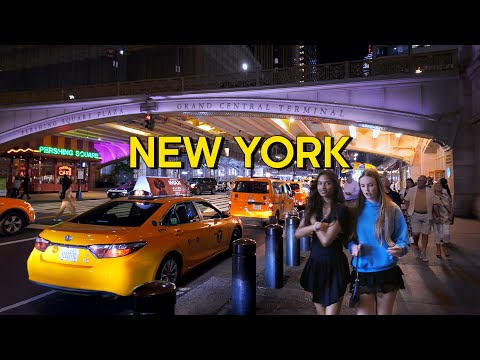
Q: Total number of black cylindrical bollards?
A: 5